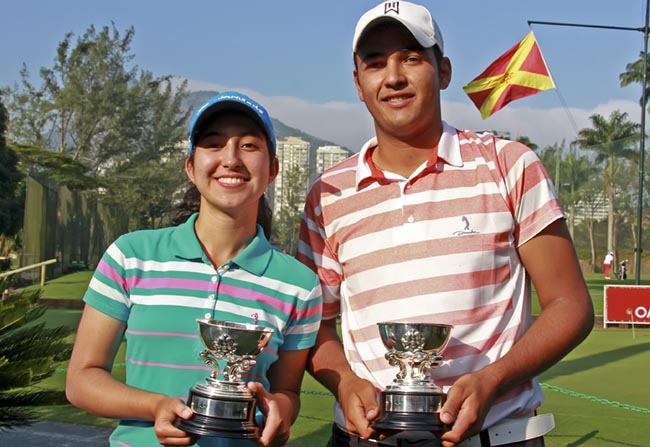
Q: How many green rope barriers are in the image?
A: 1